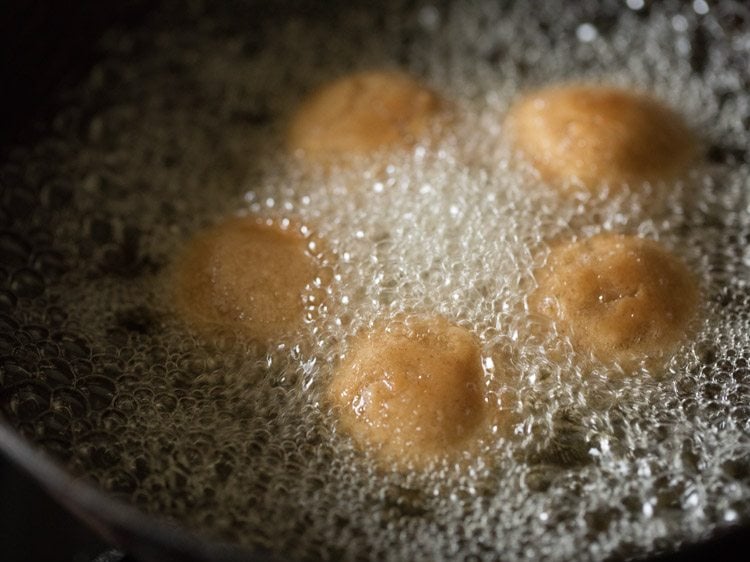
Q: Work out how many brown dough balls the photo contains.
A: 5